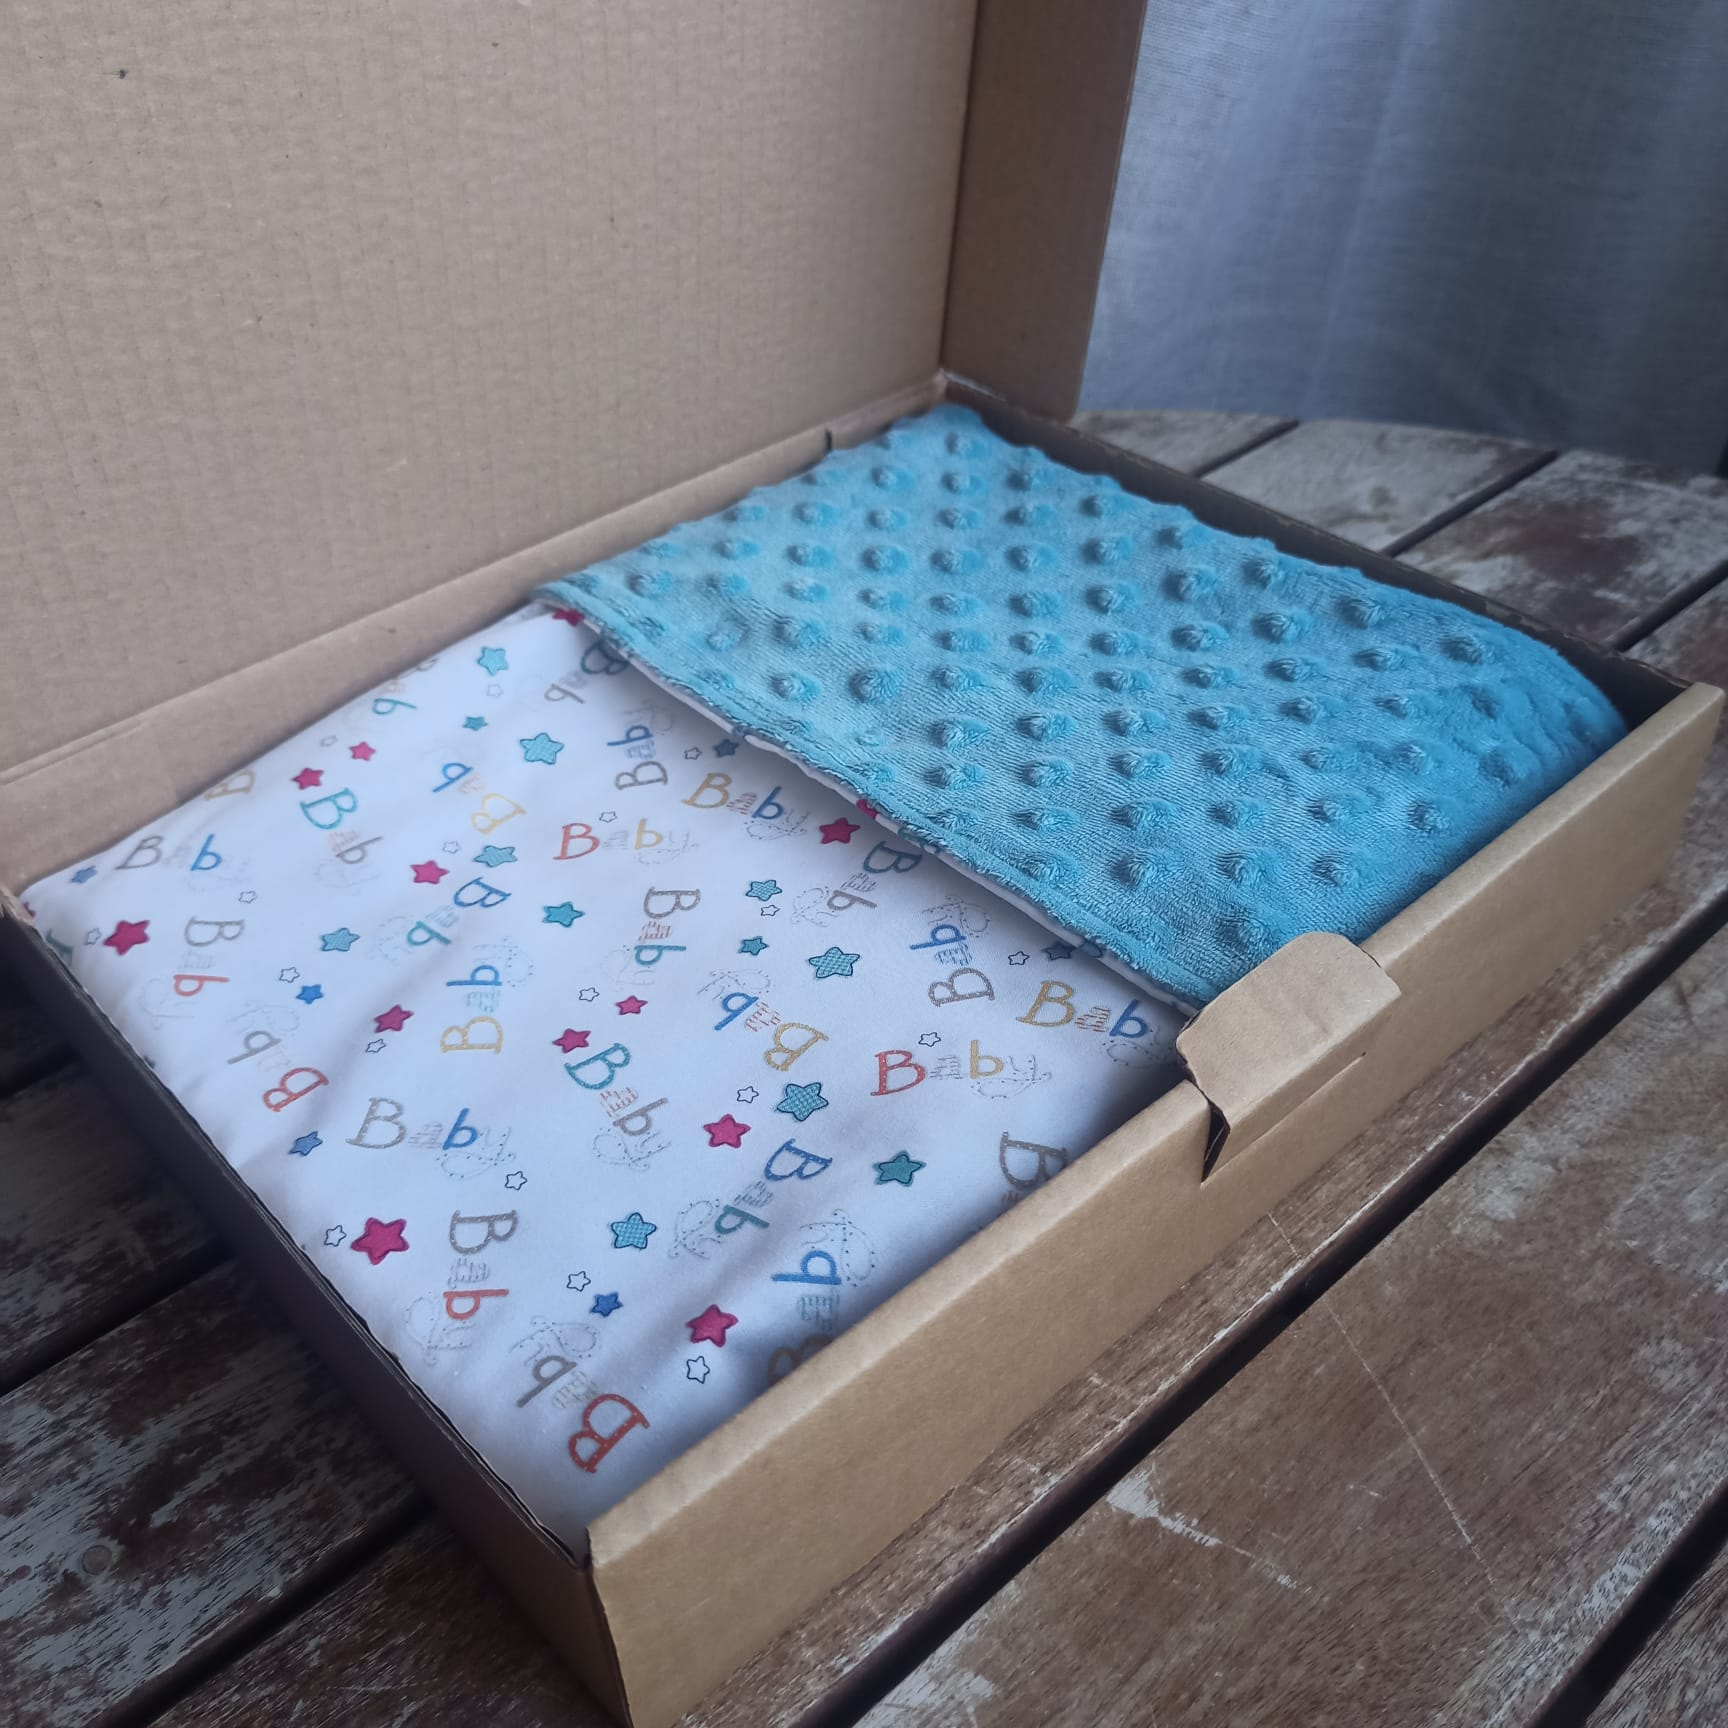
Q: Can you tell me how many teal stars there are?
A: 12